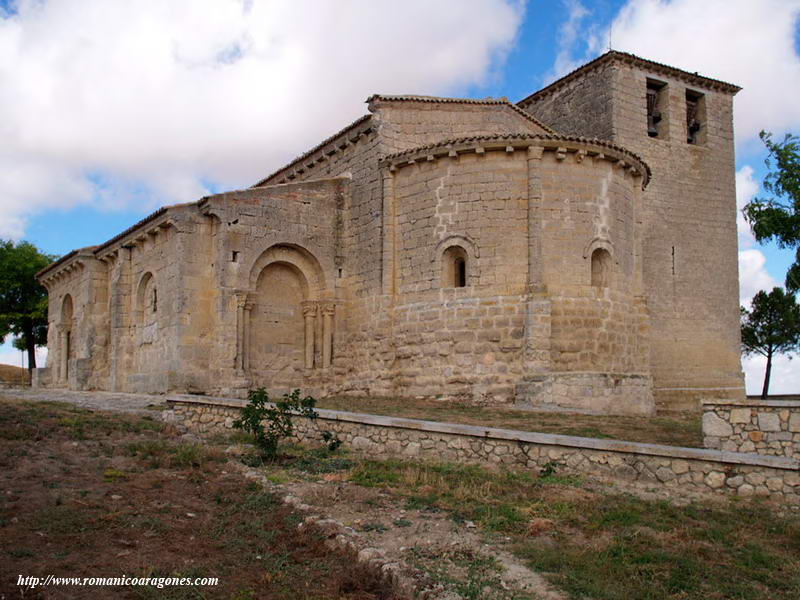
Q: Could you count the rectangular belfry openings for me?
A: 2